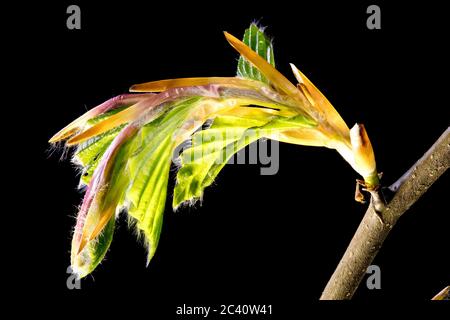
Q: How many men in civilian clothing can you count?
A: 0